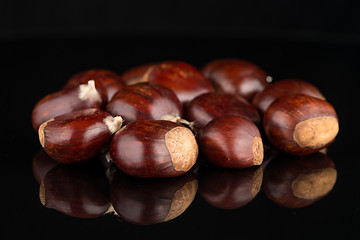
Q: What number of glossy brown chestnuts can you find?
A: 12